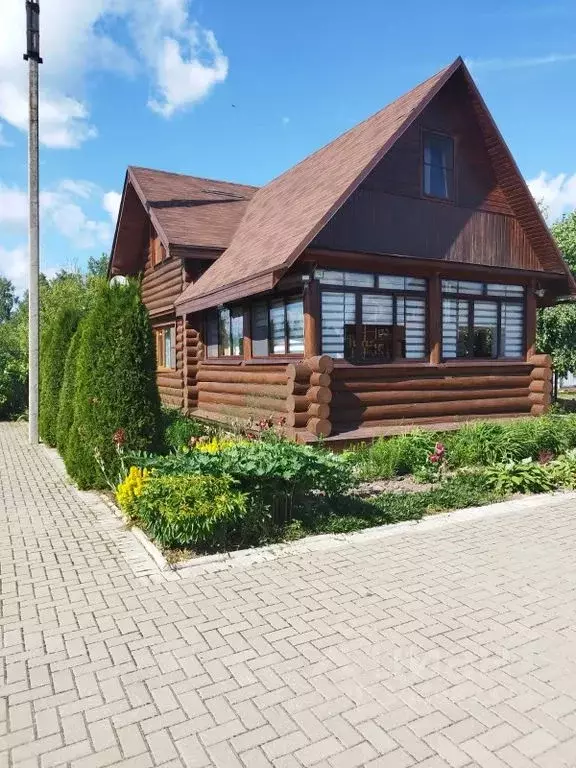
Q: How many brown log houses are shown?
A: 1